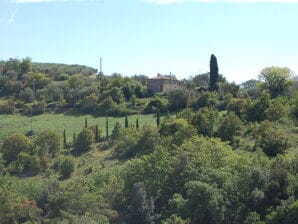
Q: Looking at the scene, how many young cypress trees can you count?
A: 7